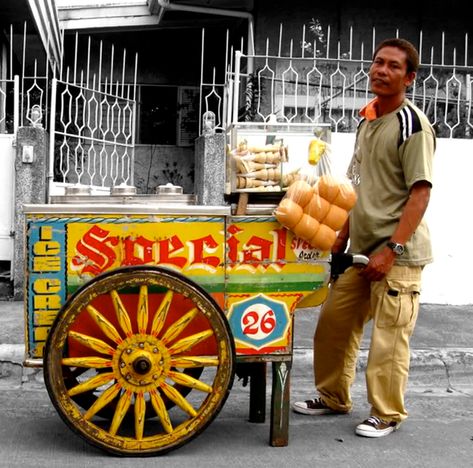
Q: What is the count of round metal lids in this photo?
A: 3